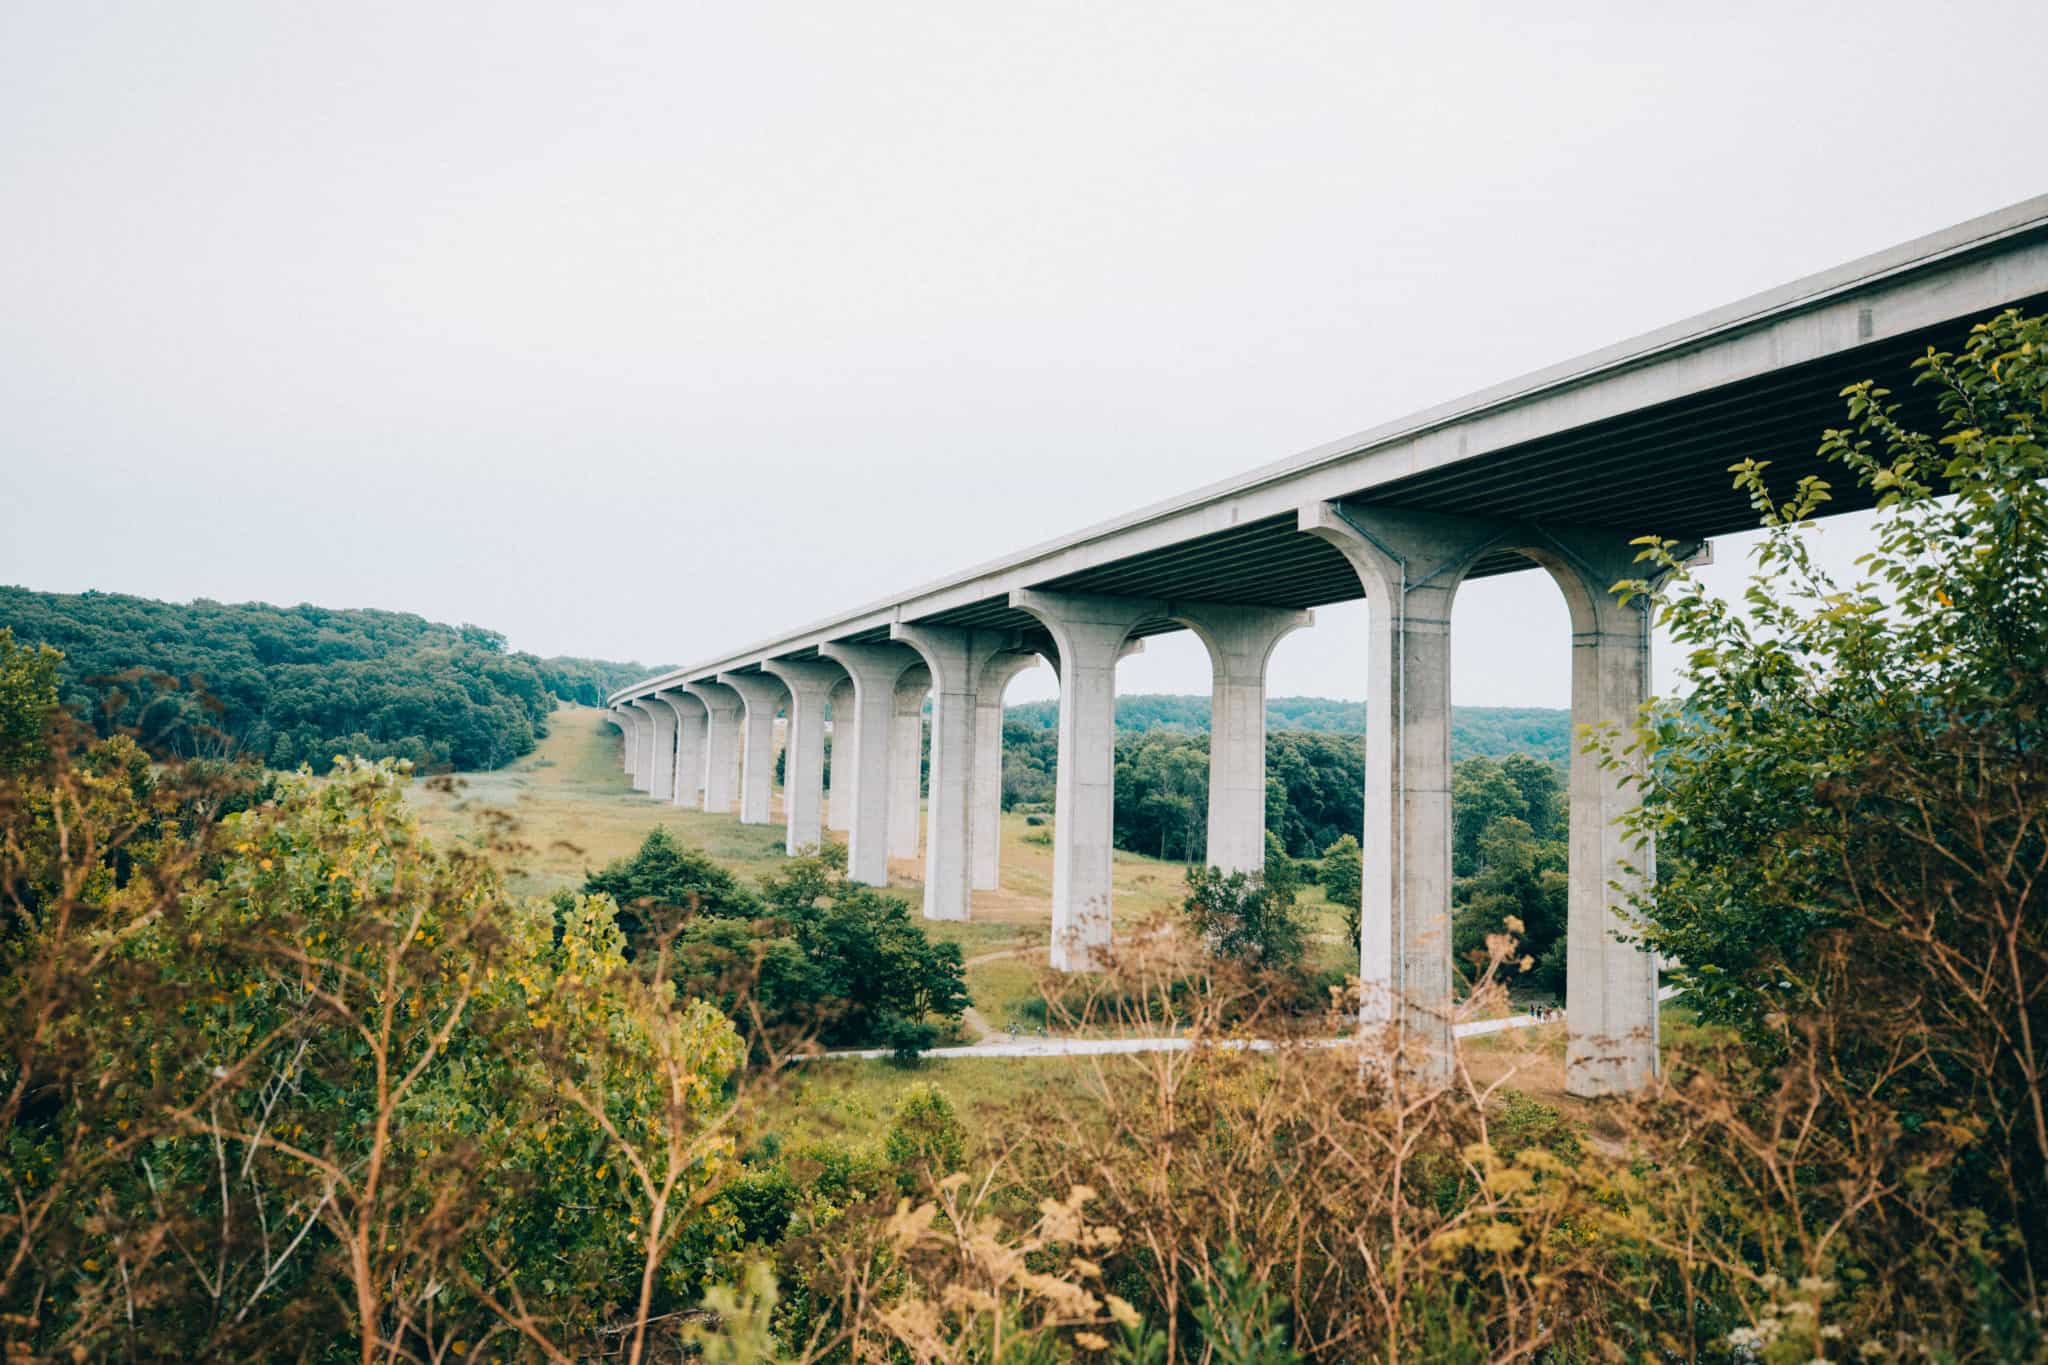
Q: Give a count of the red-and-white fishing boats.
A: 0